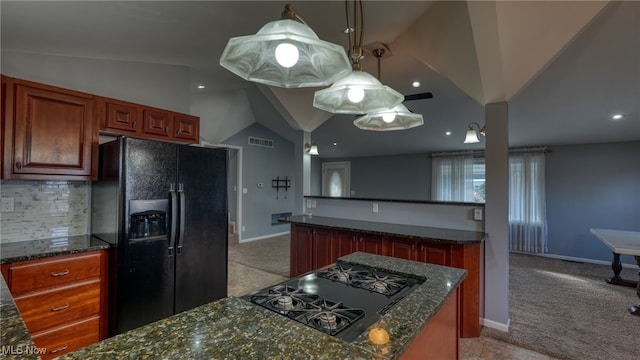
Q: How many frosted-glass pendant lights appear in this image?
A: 3